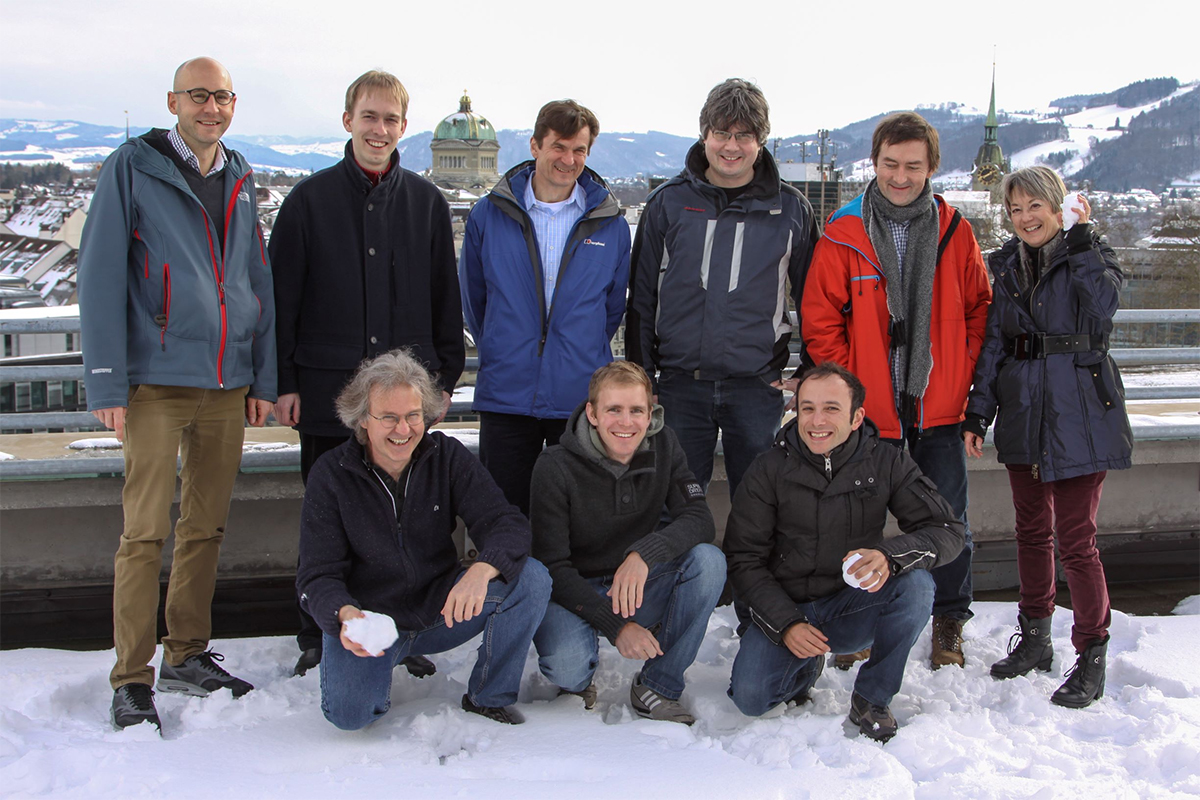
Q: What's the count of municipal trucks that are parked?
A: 0